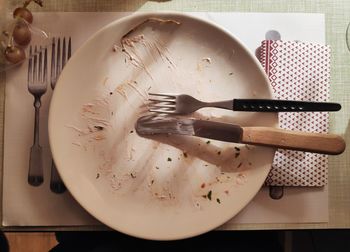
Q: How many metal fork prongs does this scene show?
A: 12